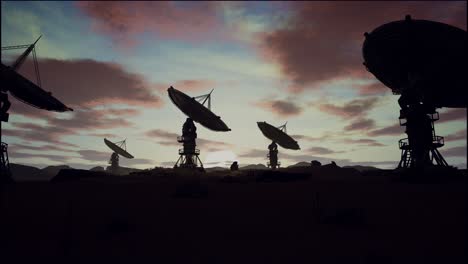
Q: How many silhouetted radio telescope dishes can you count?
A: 5